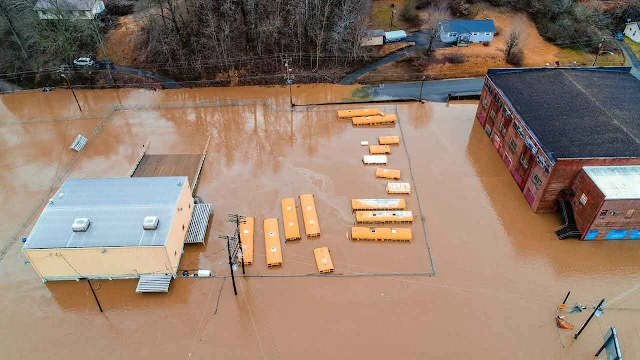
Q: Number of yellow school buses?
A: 13